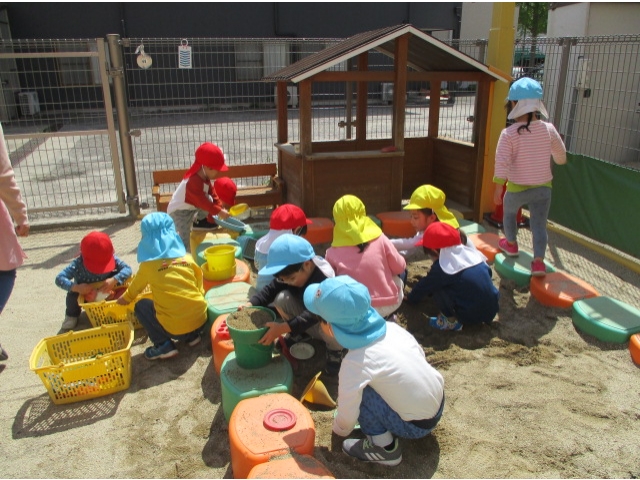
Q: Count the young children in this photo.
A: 11